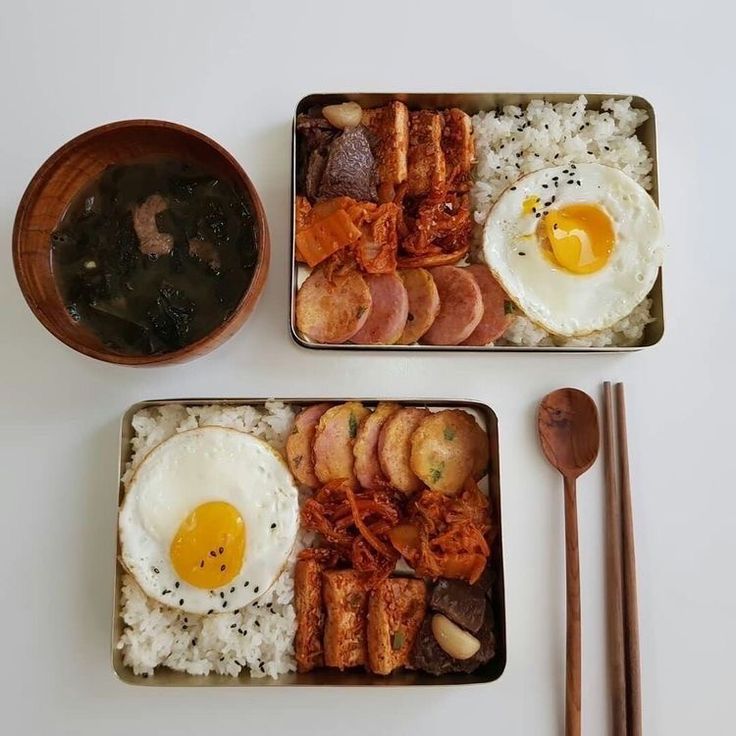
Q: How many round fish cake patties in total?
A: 10